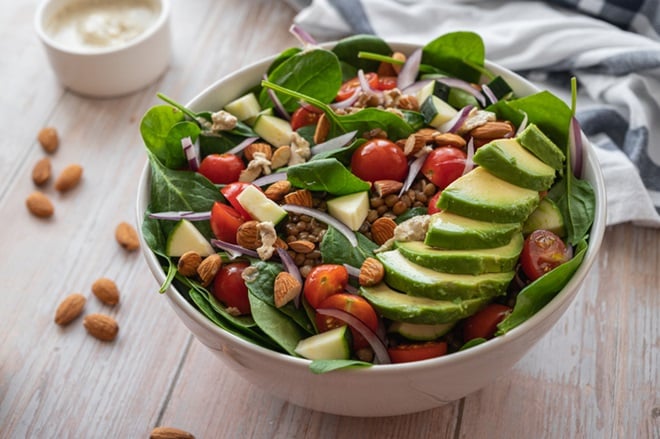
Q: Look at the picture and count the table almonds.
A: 9